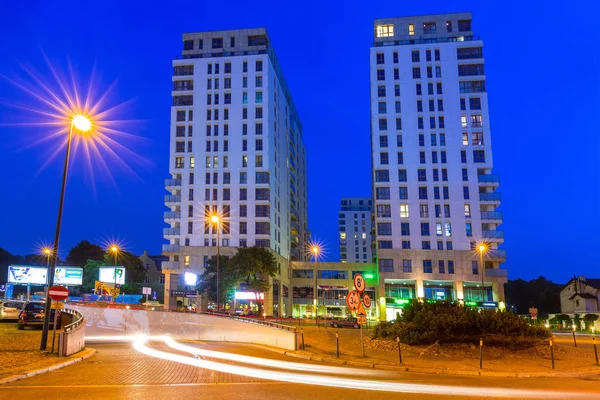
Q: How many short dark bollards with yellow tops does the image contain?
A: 7